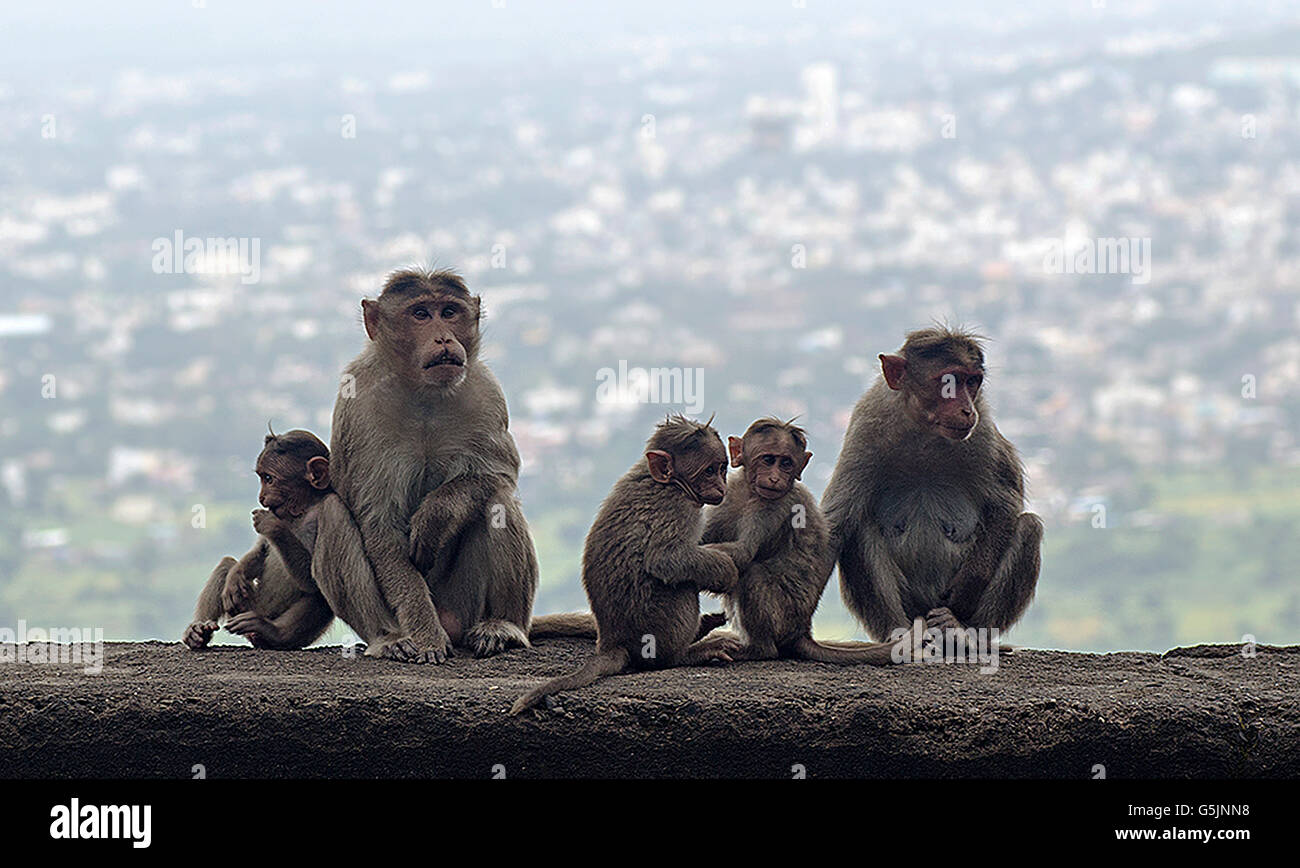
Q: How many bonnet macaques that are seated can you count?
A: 5